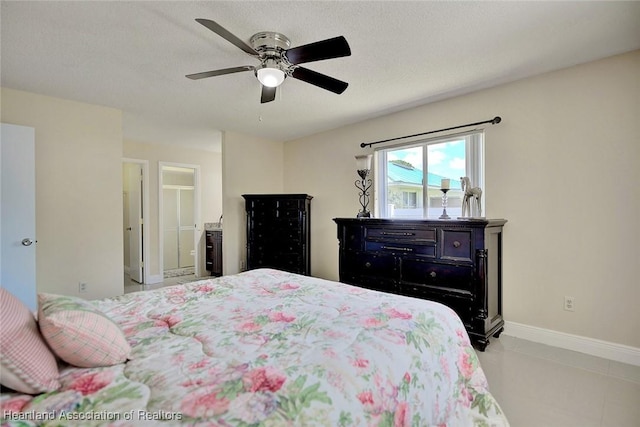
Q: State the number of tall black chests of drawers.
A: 1